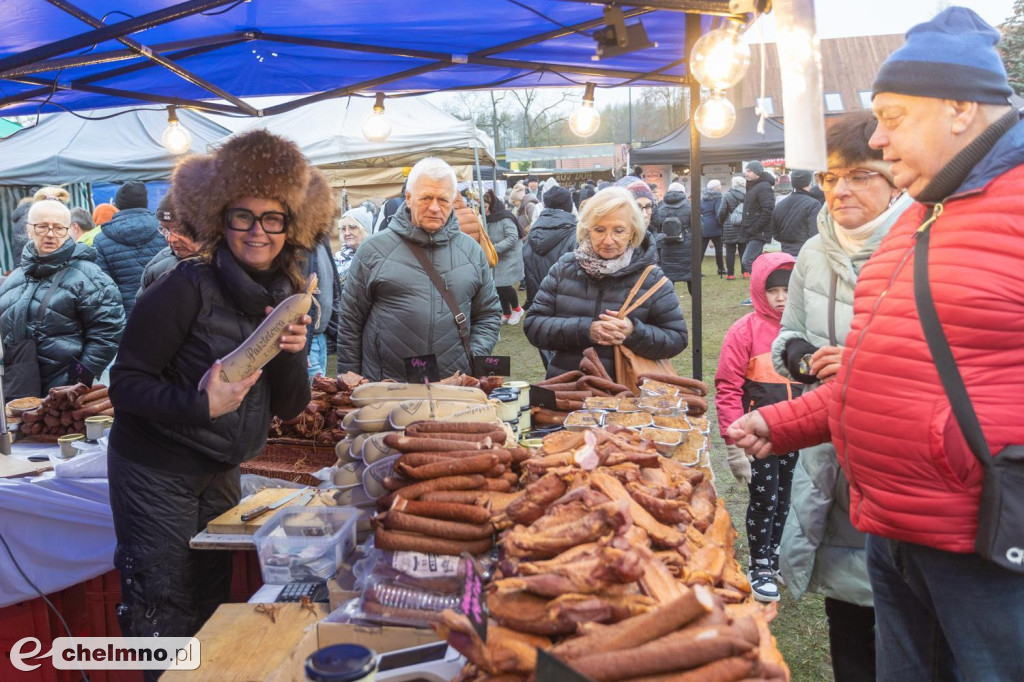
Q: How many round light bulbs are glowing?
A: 5